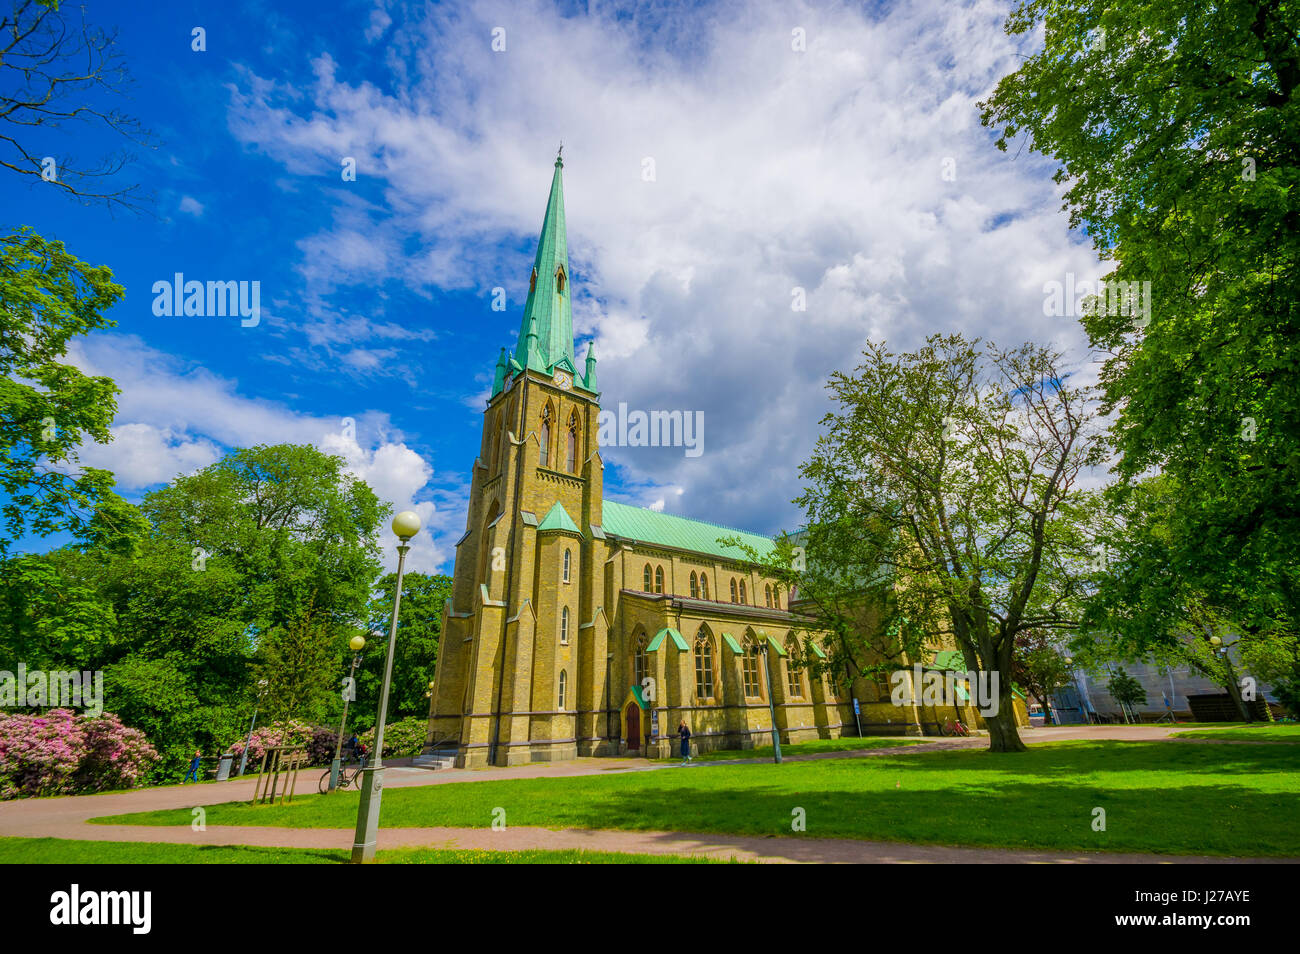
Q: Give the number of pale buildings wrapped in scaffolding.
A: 1